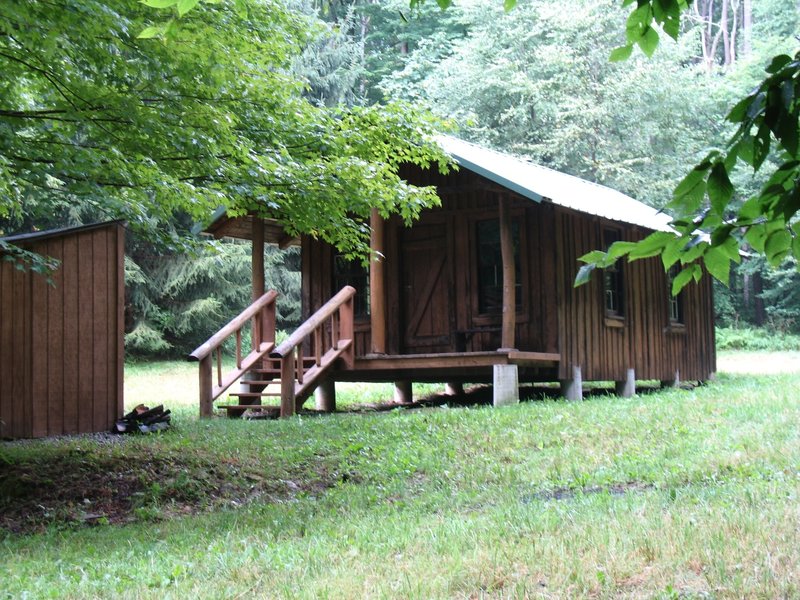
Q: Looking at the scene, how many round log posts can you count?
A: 3